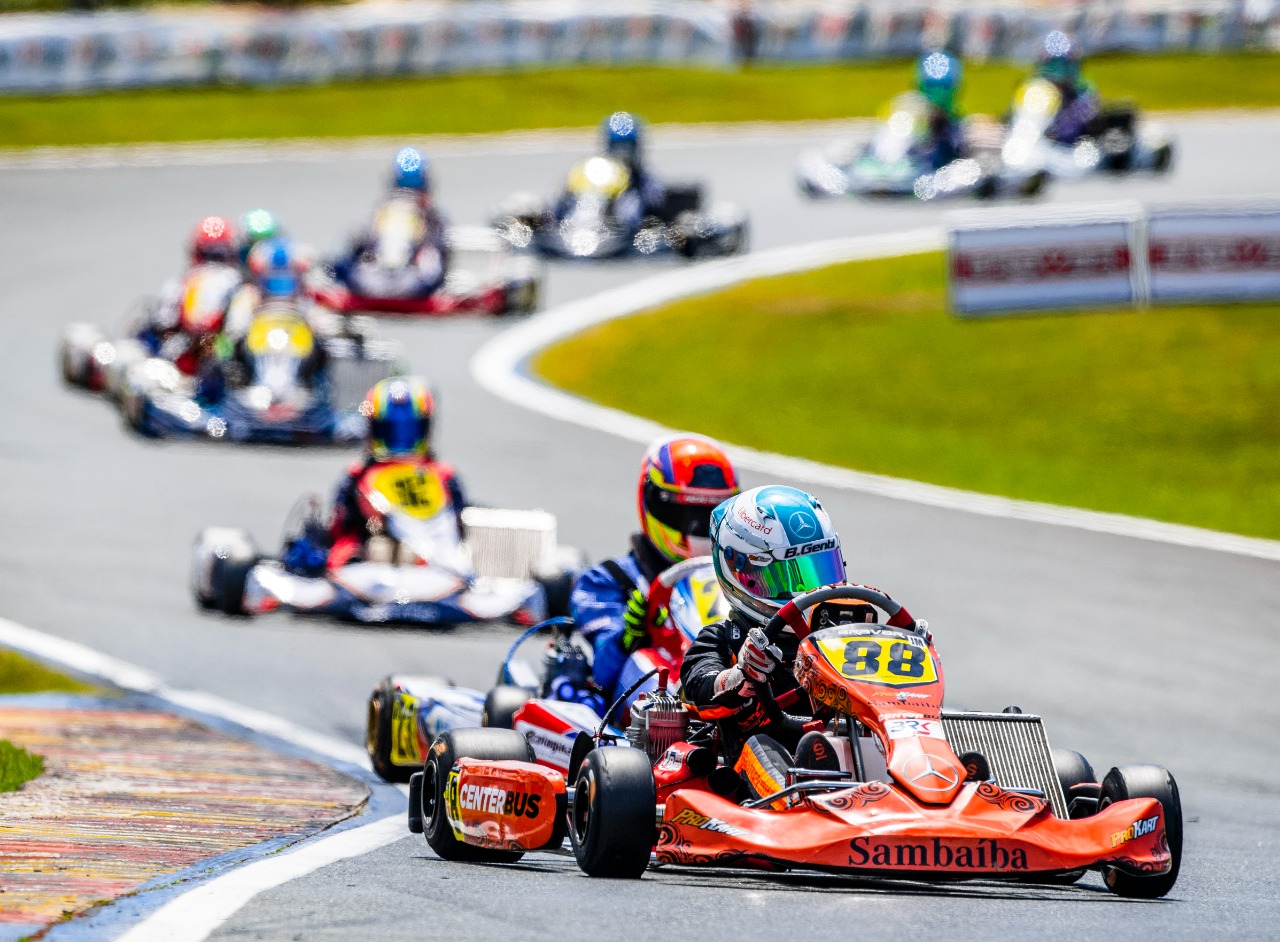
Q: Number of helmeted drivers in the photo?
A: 10